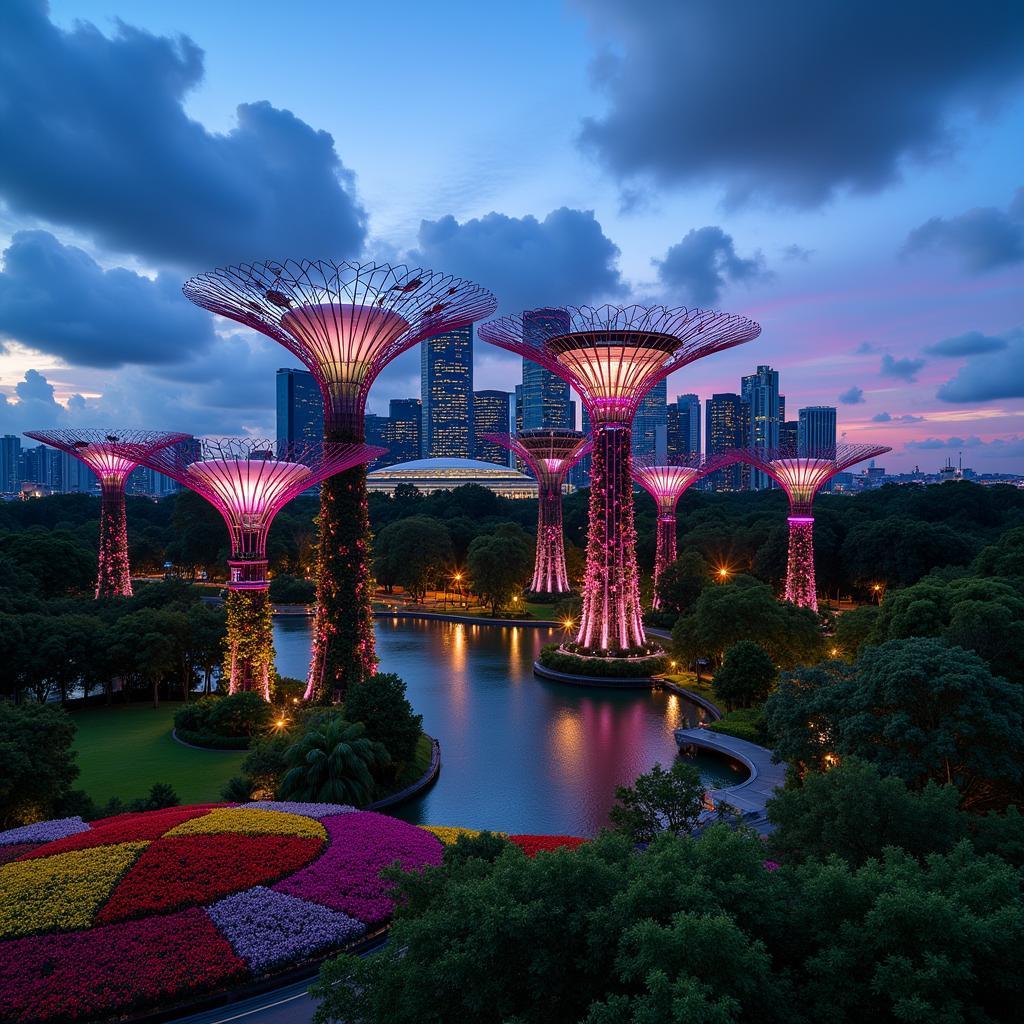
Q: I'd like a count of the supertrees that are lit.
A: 7